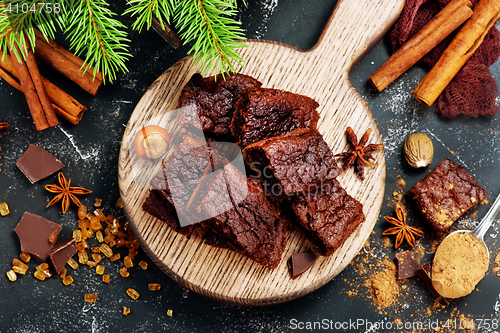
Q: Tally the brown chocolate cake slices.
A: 7